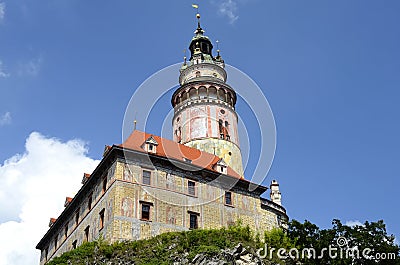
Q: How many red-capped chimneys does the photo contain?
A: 4